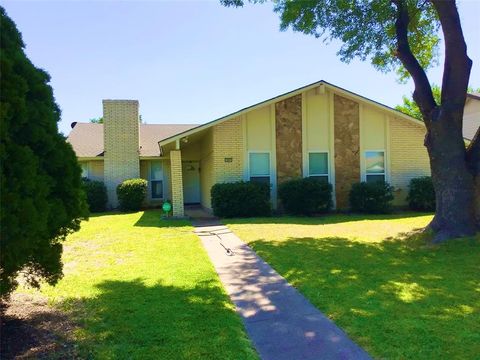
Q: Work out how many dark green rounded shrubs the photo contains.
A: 6